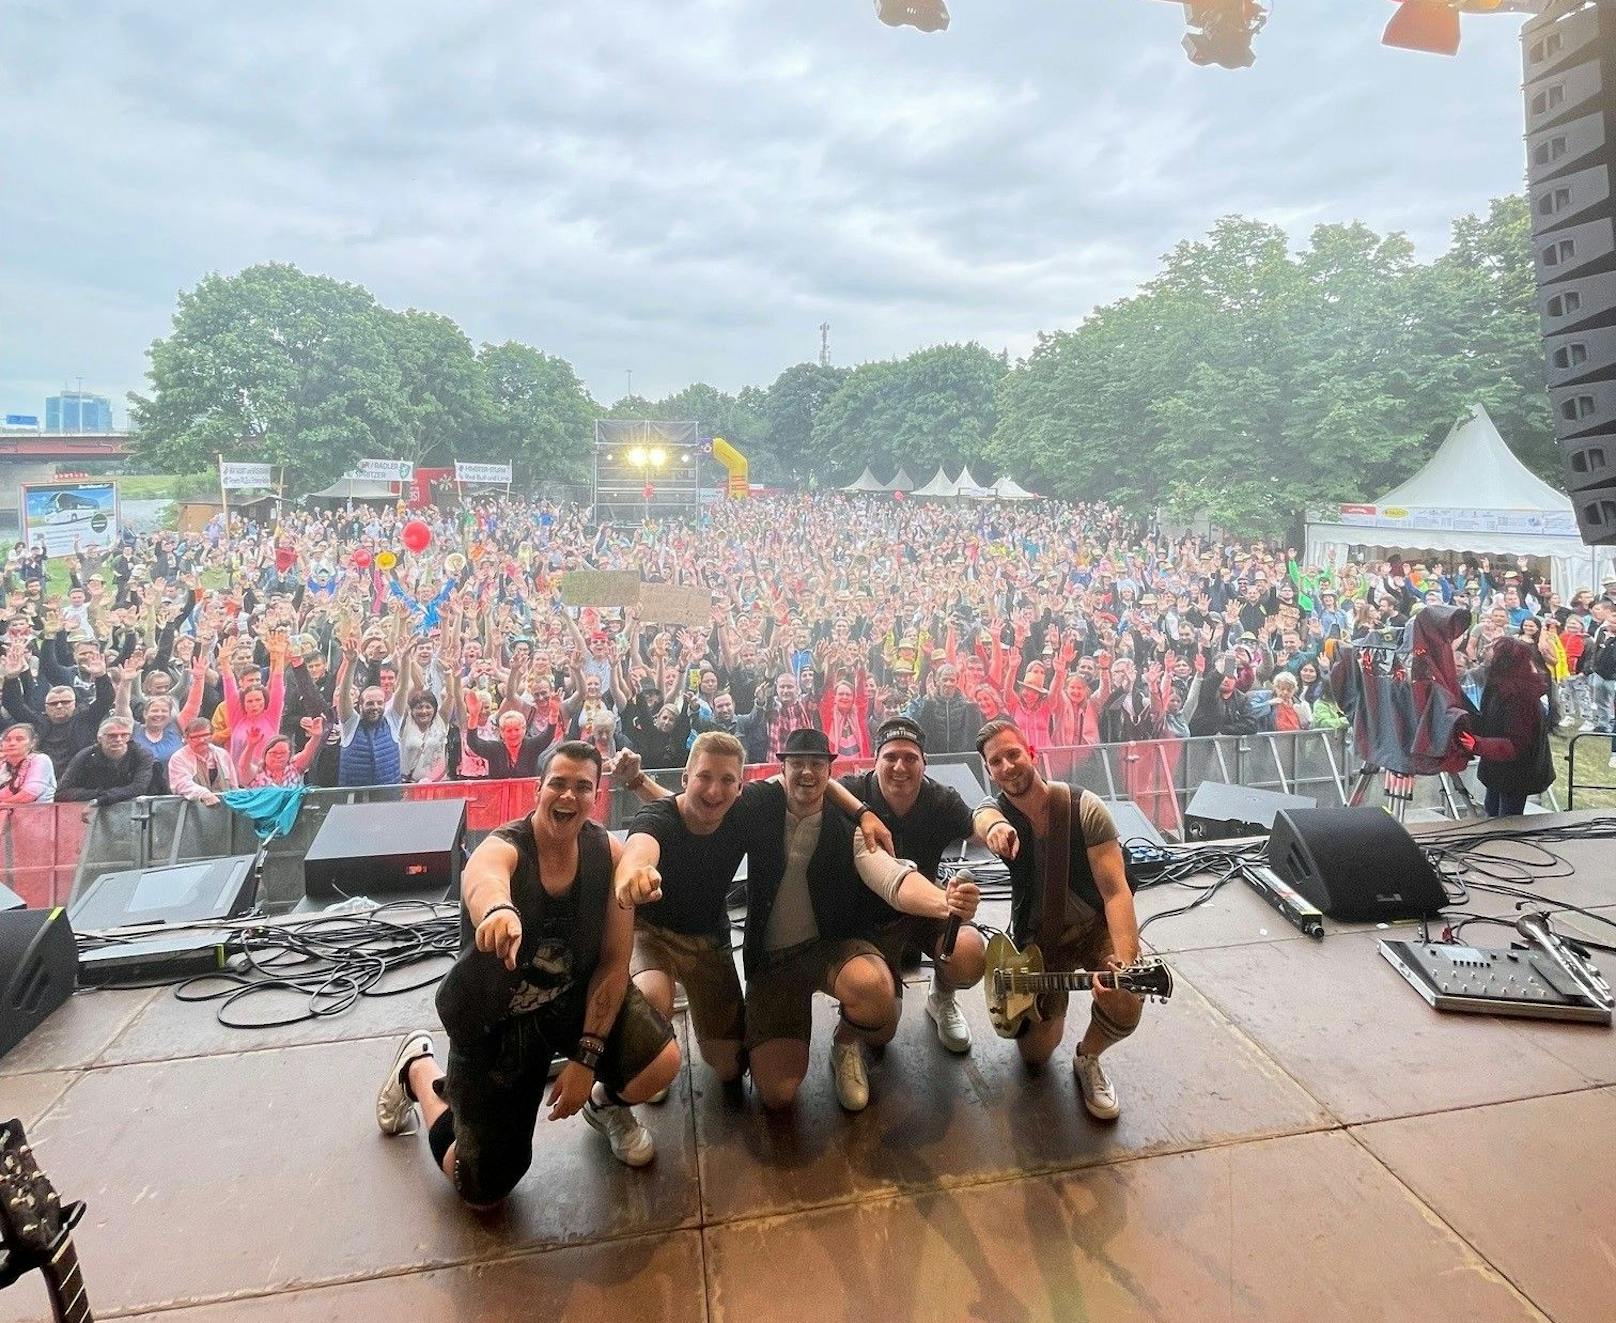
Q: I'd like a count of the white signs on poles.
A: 3